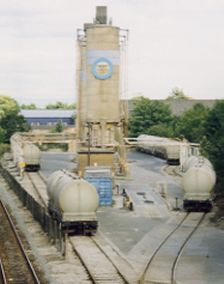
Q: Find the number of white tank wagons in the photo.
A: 4